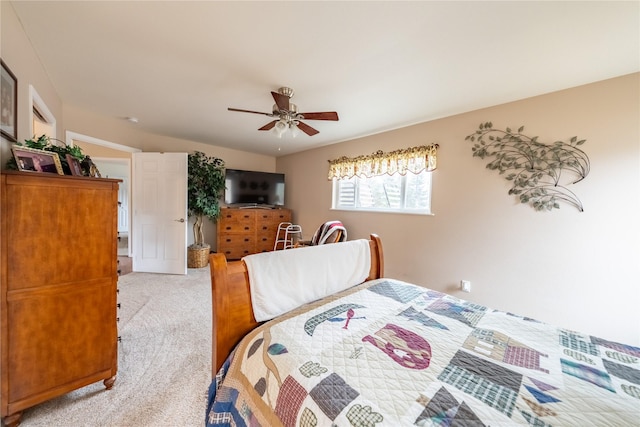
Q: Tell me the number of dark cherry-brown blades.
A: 5